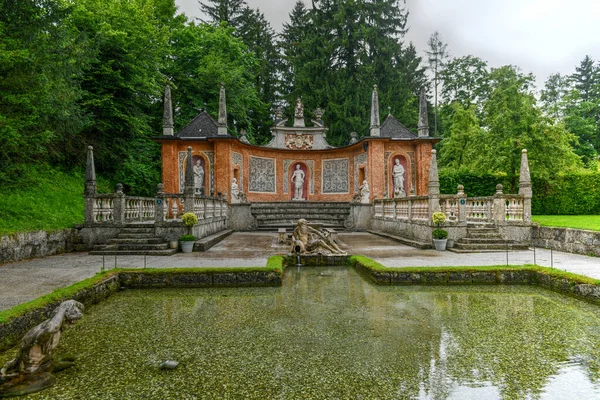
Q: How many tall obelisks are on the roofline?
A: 4